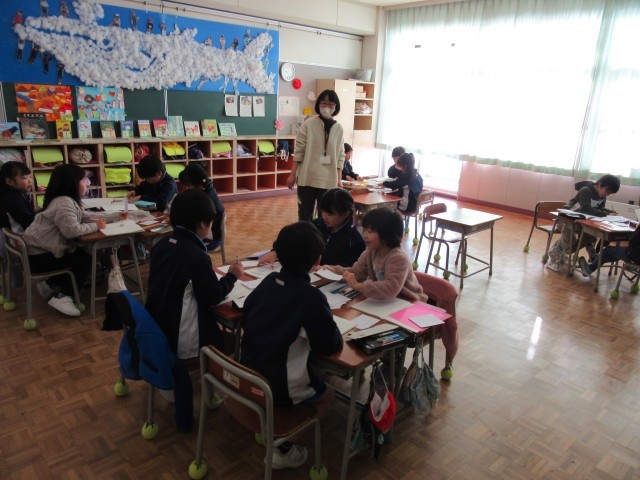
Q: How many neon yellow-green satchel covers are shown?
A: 10